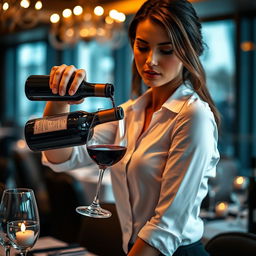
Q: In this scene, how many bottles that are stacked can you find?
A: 2